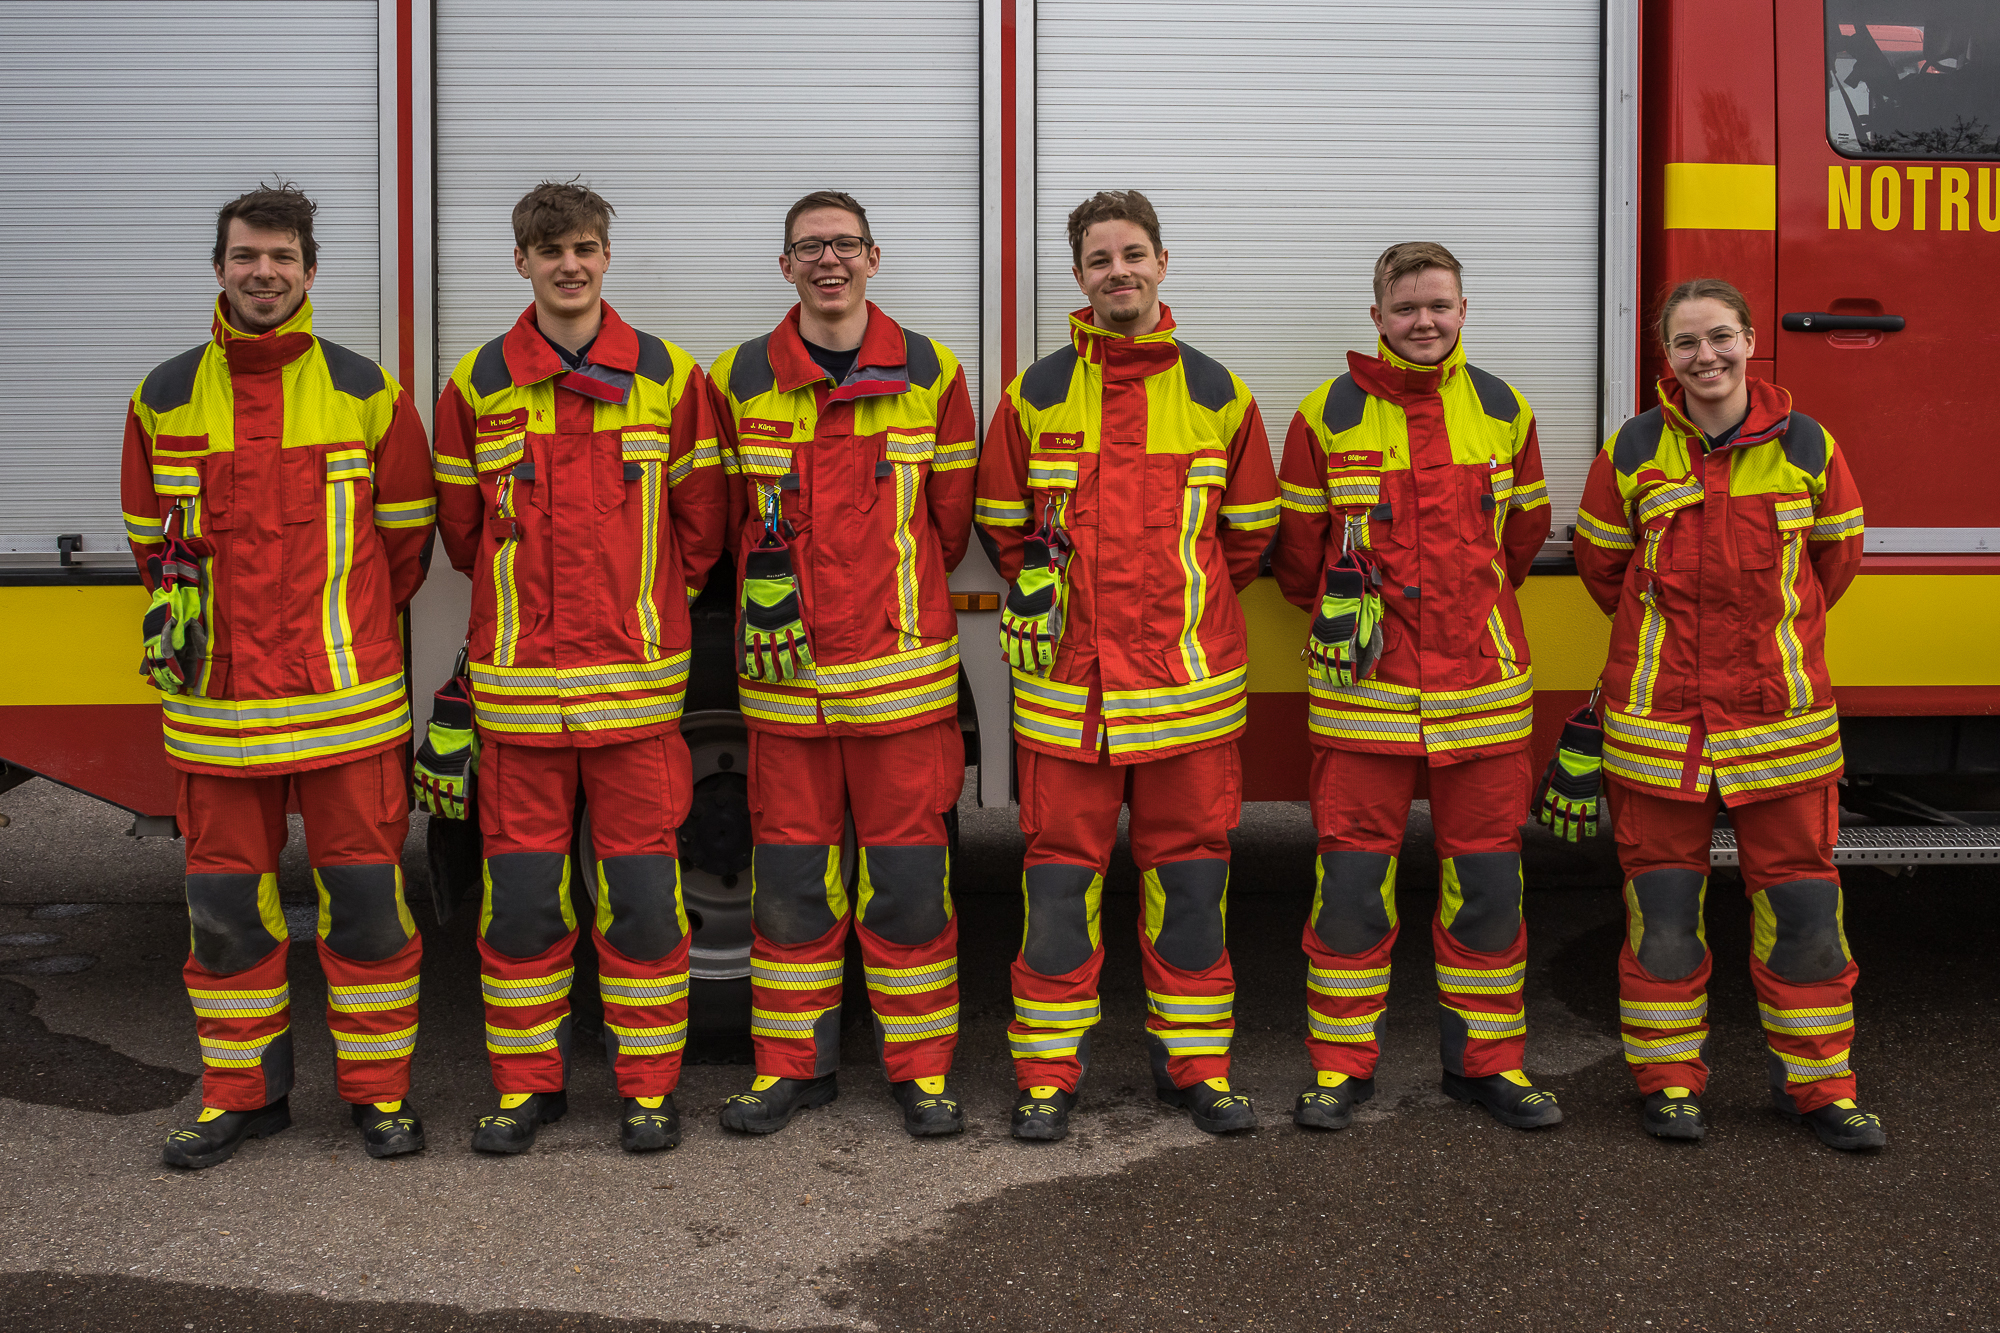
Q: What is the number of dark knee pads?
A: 12